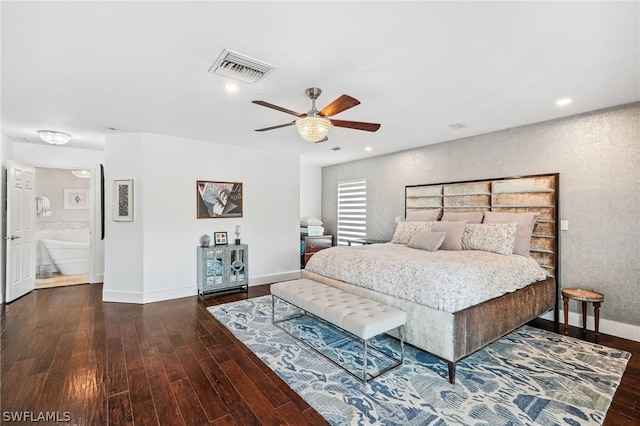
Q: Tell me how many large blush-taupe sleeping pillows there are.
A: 3